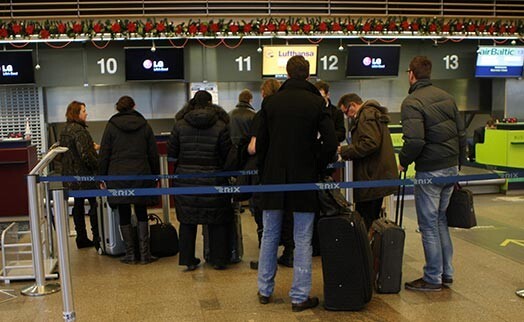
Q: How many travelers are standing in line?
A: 9